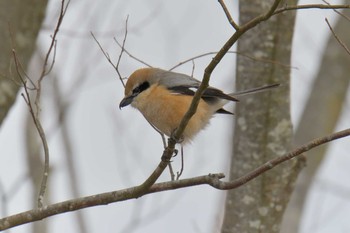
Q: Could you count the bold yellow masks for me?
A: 0